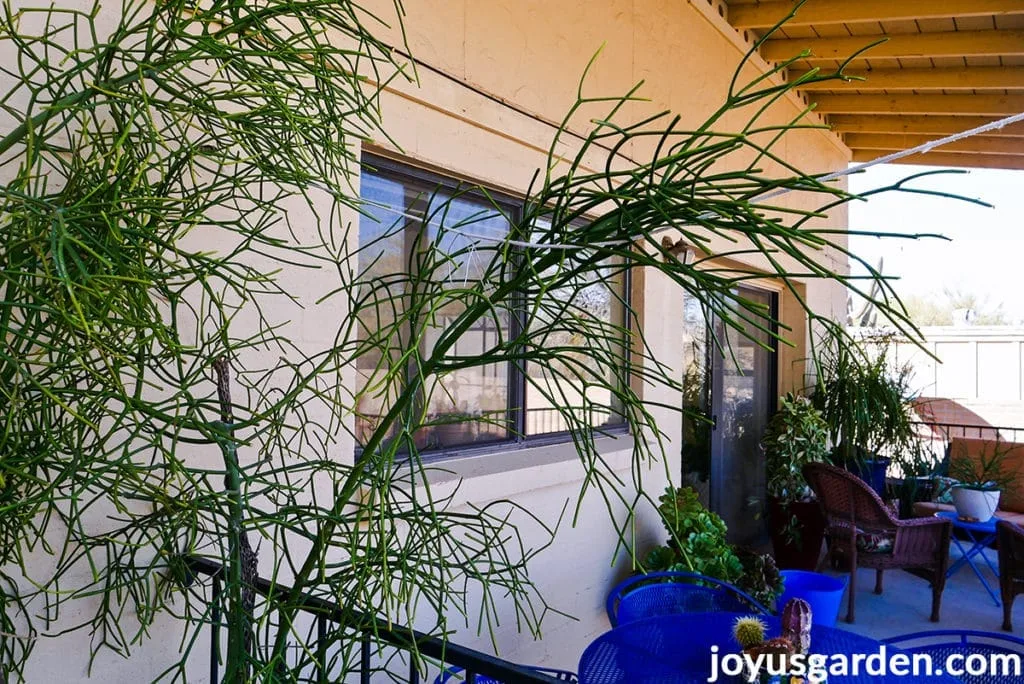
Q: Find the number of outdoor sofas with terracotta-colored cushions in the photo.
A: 1